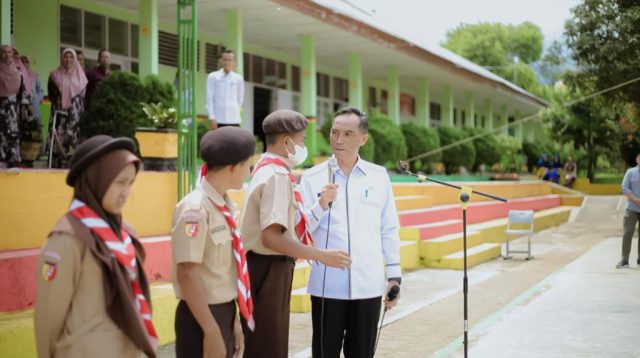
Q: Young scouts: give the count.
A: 3